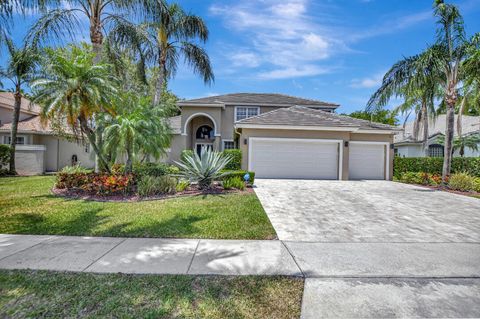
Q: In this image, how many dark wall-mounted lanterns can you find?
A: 3